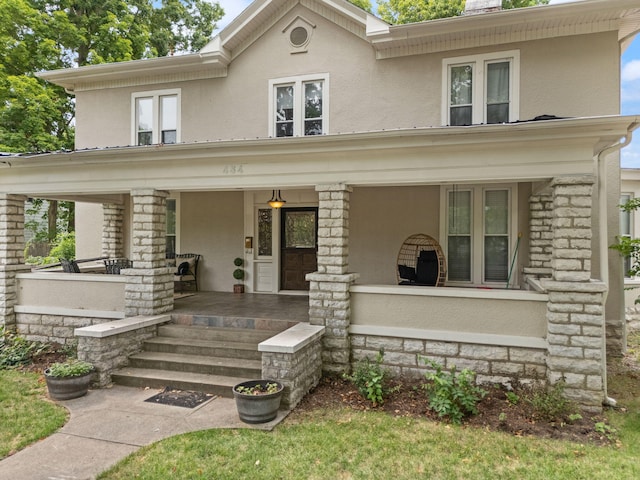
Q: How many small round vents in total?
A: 1